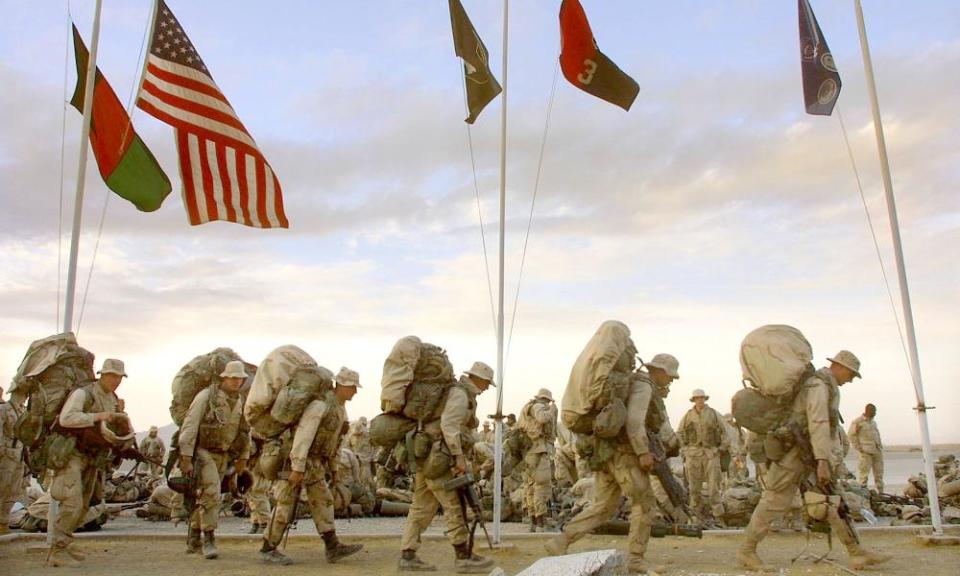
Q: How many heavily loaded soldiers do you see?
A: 6